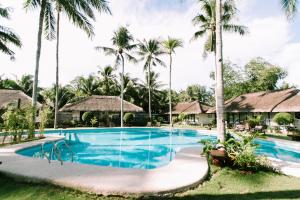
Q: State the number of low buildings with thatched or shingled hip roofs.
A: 4